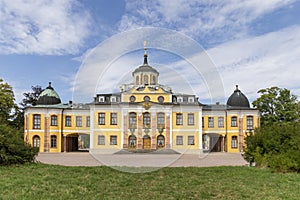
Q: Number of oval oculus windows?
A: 3